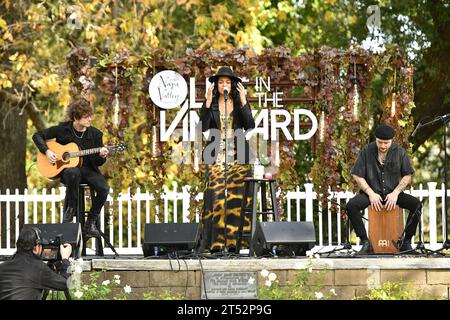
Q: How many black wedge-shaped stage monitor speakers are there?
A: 3